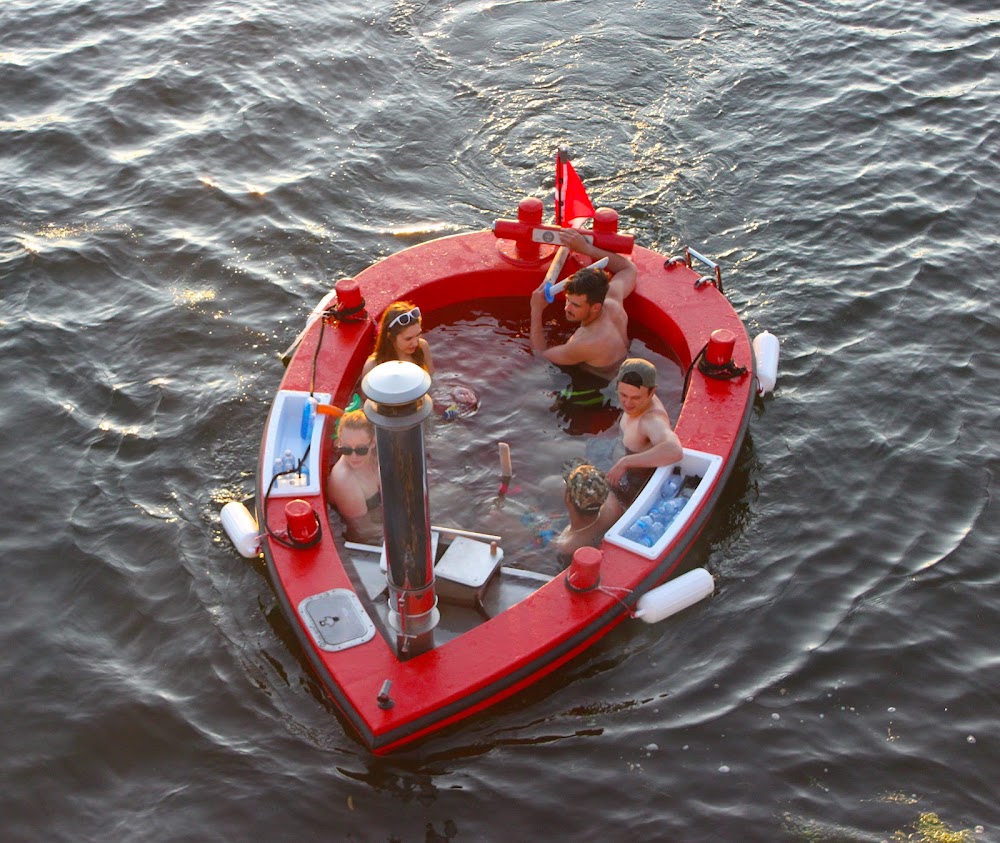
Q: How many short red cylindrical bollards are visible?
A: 6